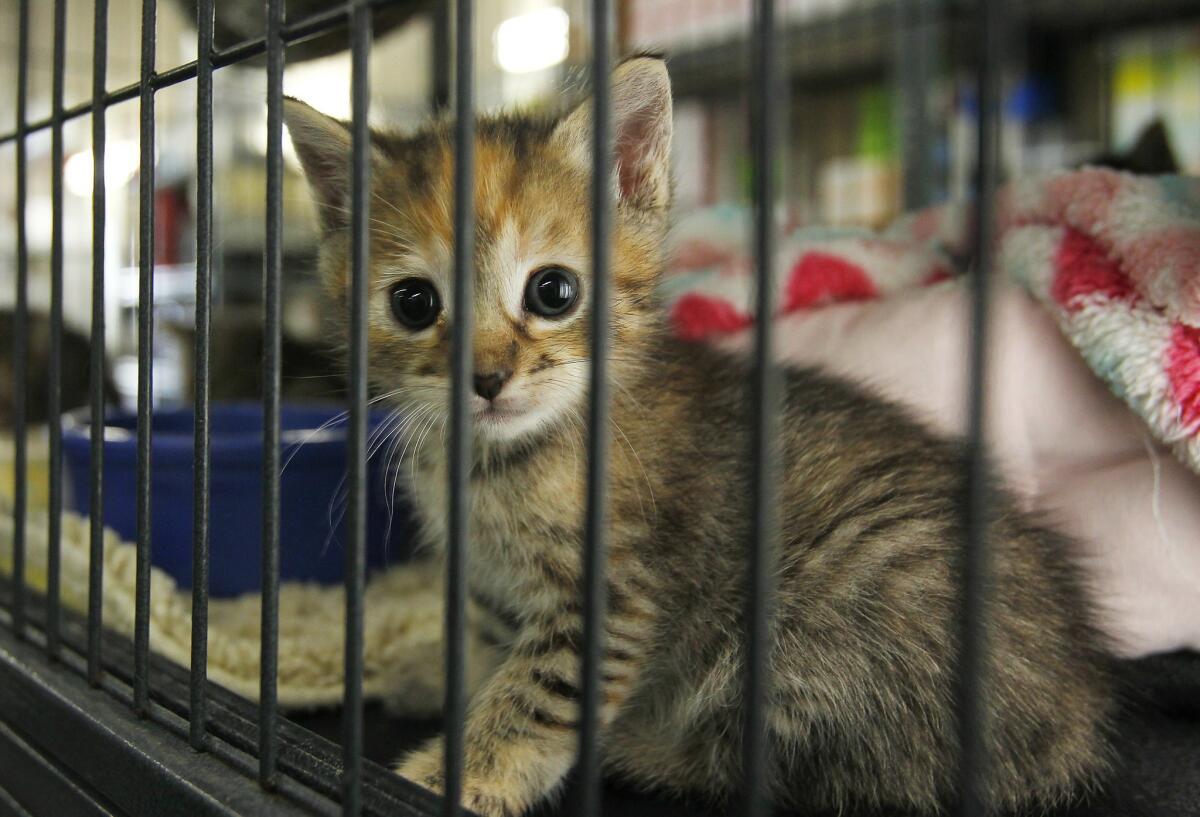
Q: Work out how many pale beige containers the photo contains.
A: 1